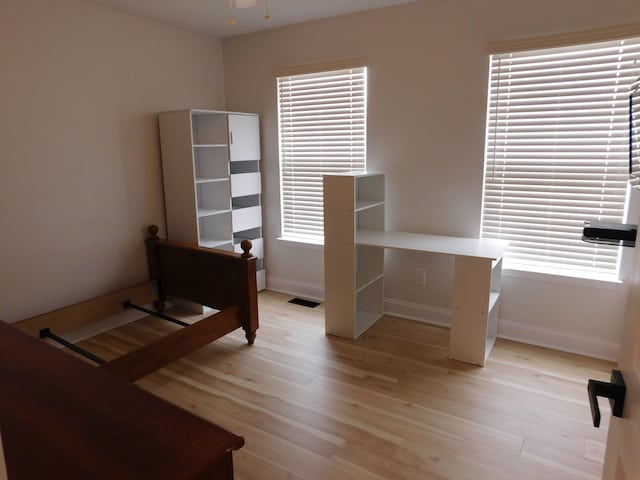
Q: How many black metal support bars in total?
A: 2